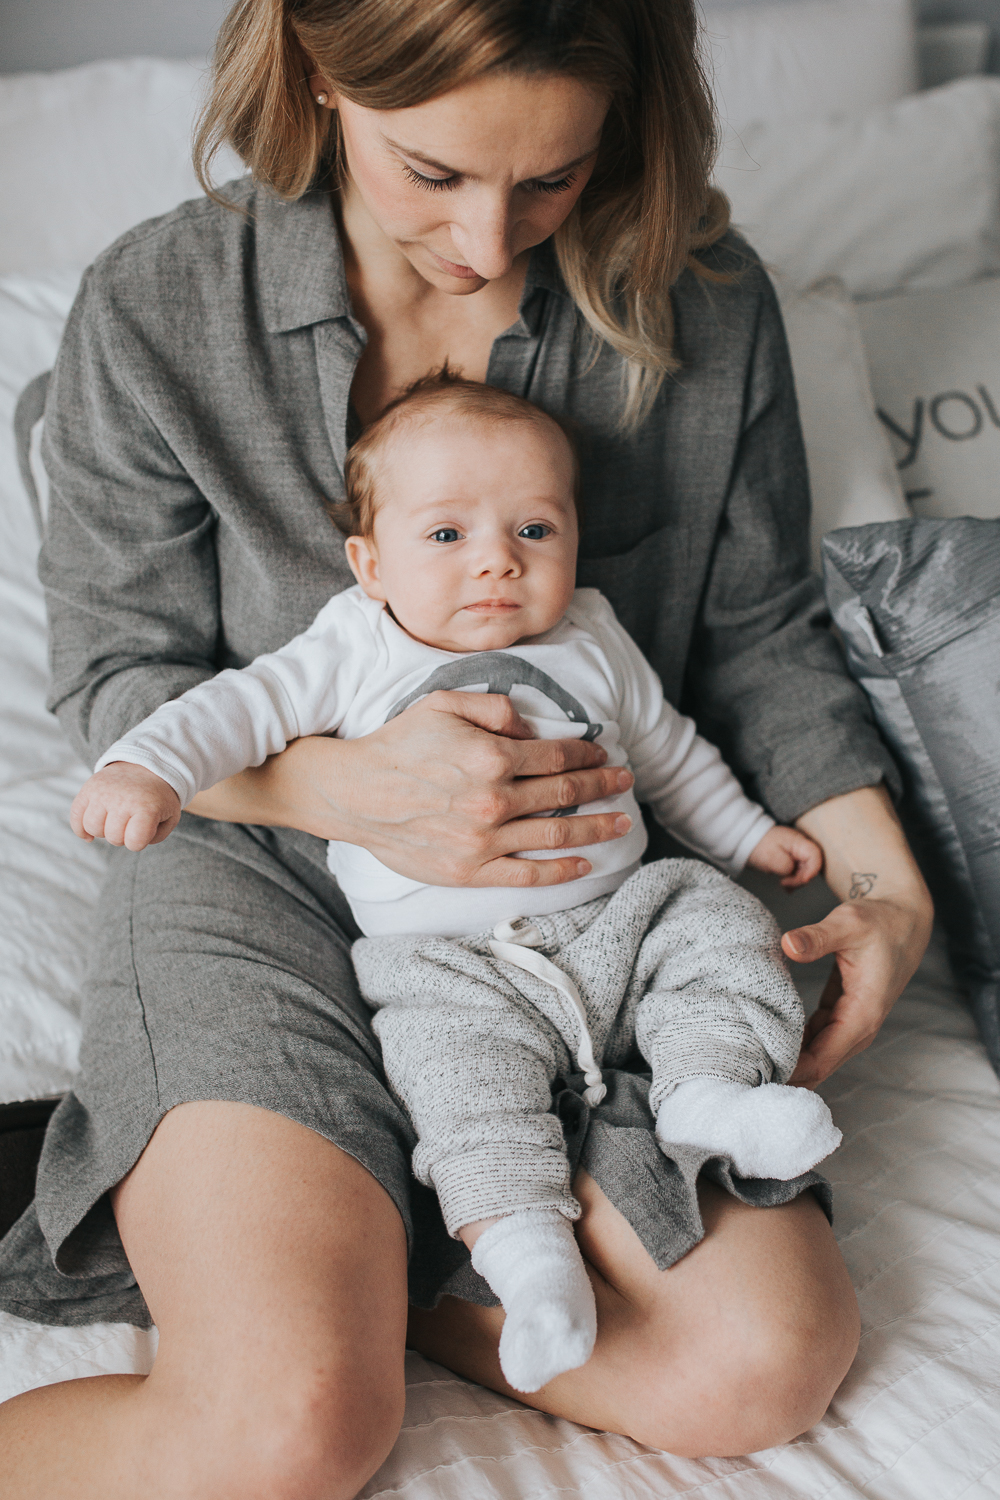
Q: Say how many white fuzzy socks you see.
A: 2